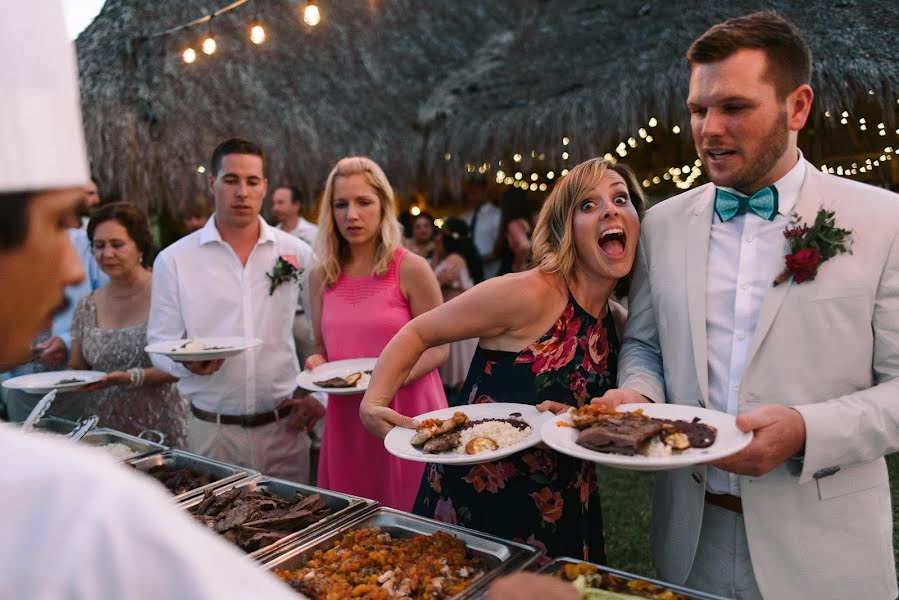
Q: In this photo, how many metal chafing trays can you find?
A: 6